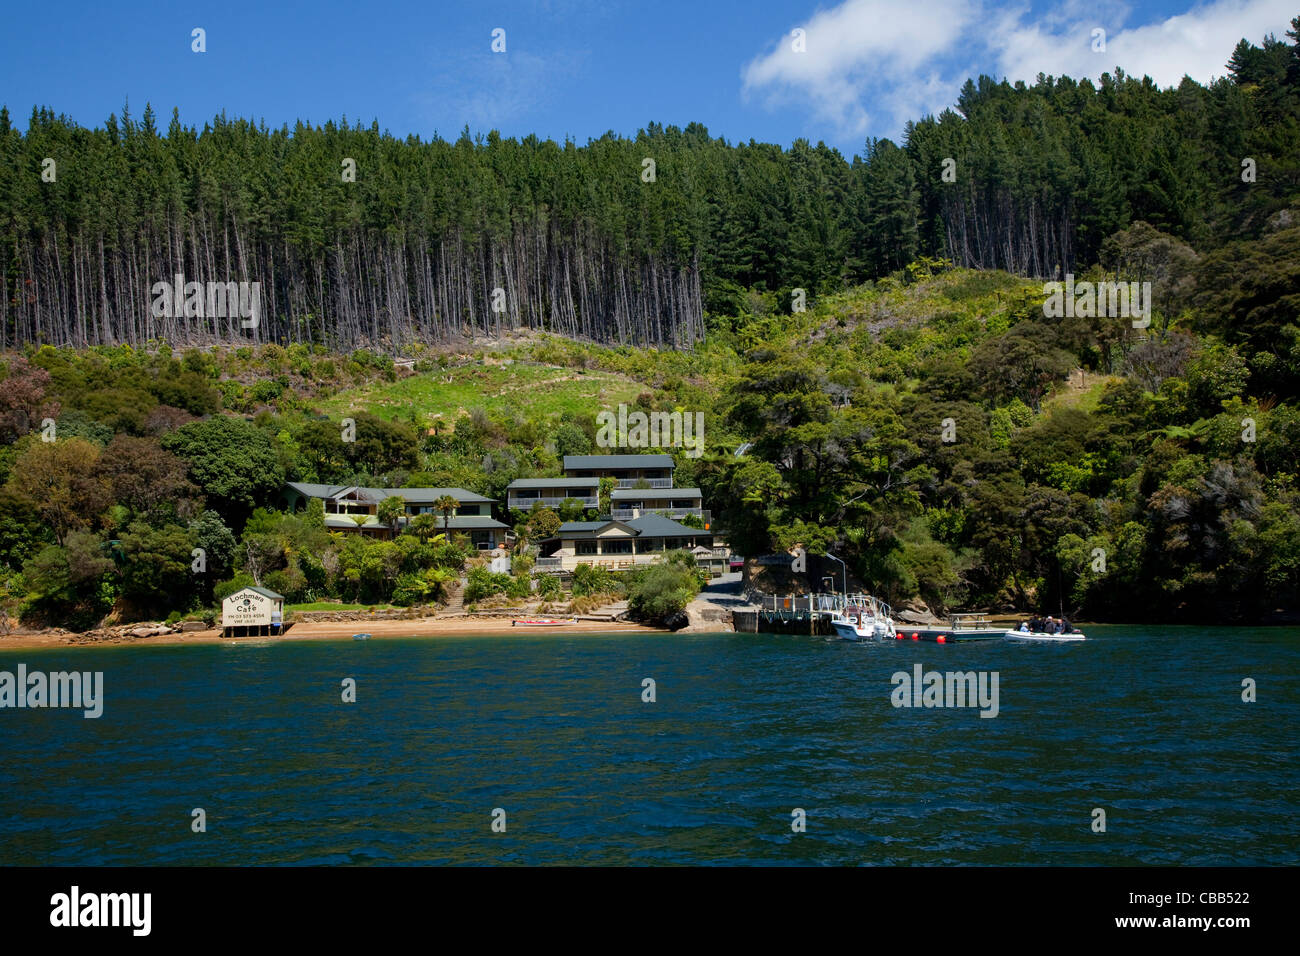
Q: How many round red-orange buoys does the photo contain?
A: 3